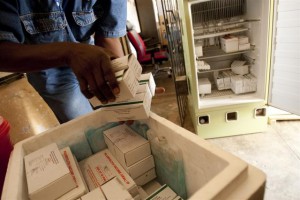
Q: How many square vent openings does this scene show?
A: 3